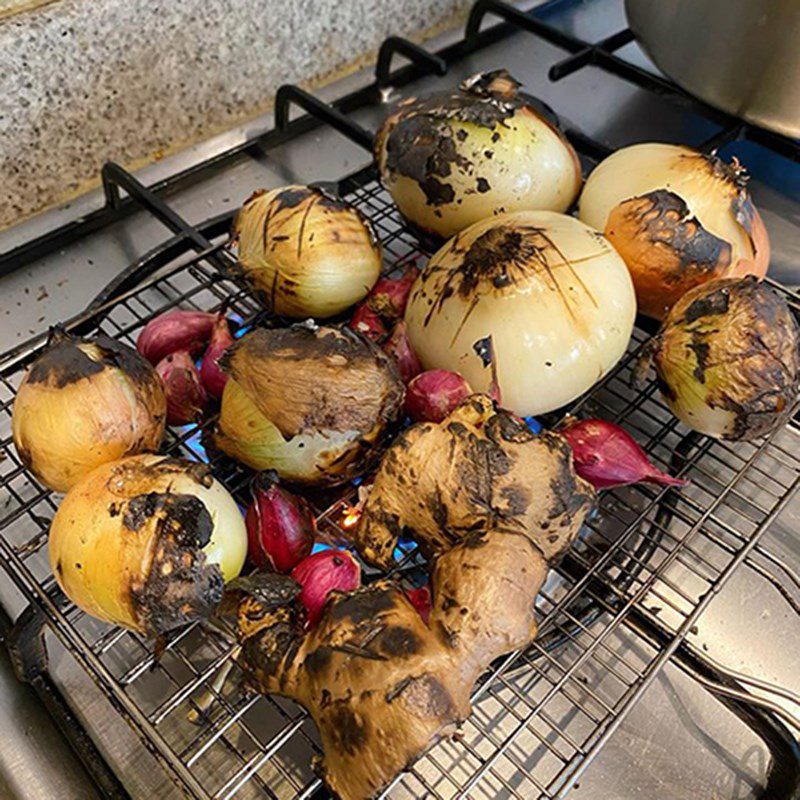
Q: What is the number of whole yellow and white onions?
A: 8